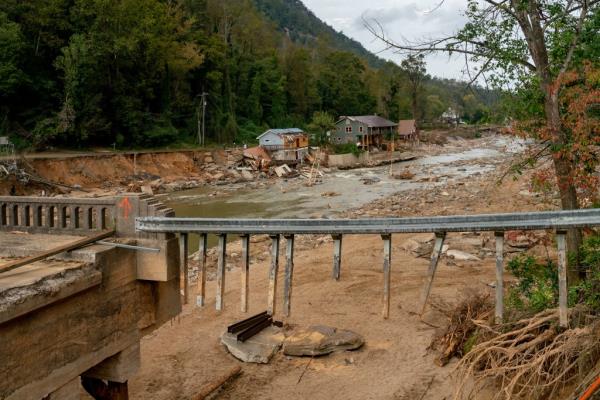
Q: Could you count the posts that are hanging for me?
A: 11